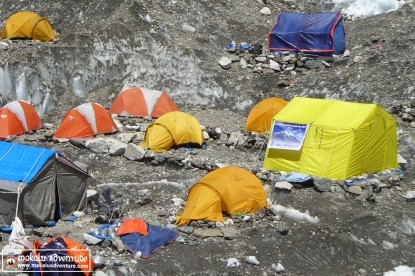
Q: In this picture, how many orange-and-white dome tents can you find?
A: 3